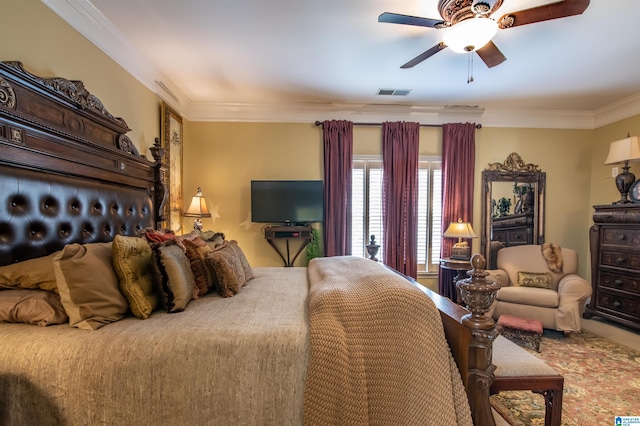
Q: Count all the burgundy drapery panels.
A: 3